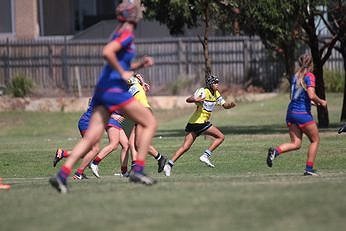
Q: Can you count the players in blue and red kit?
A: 4